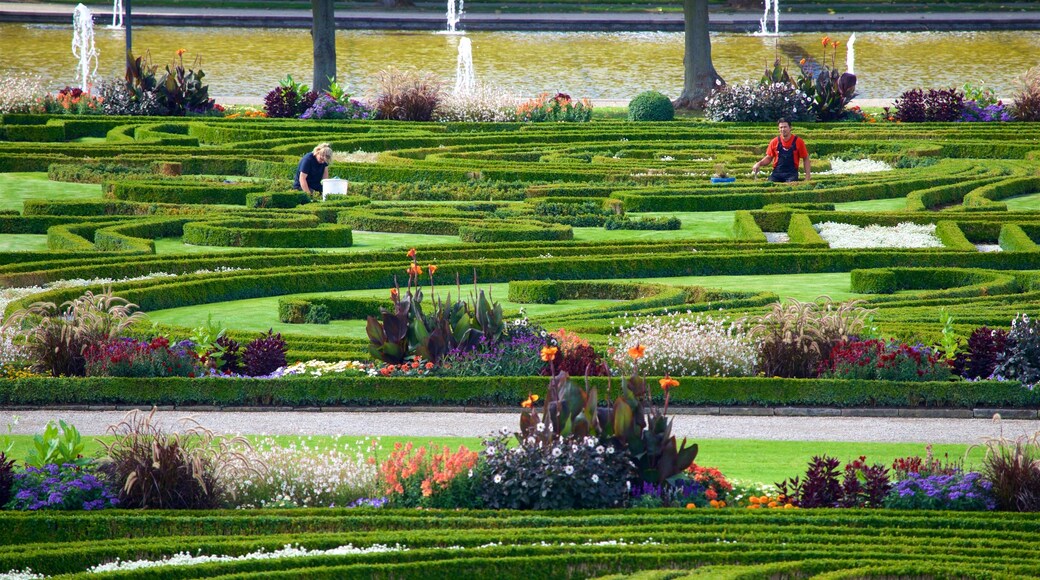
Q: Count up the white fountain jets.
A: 6